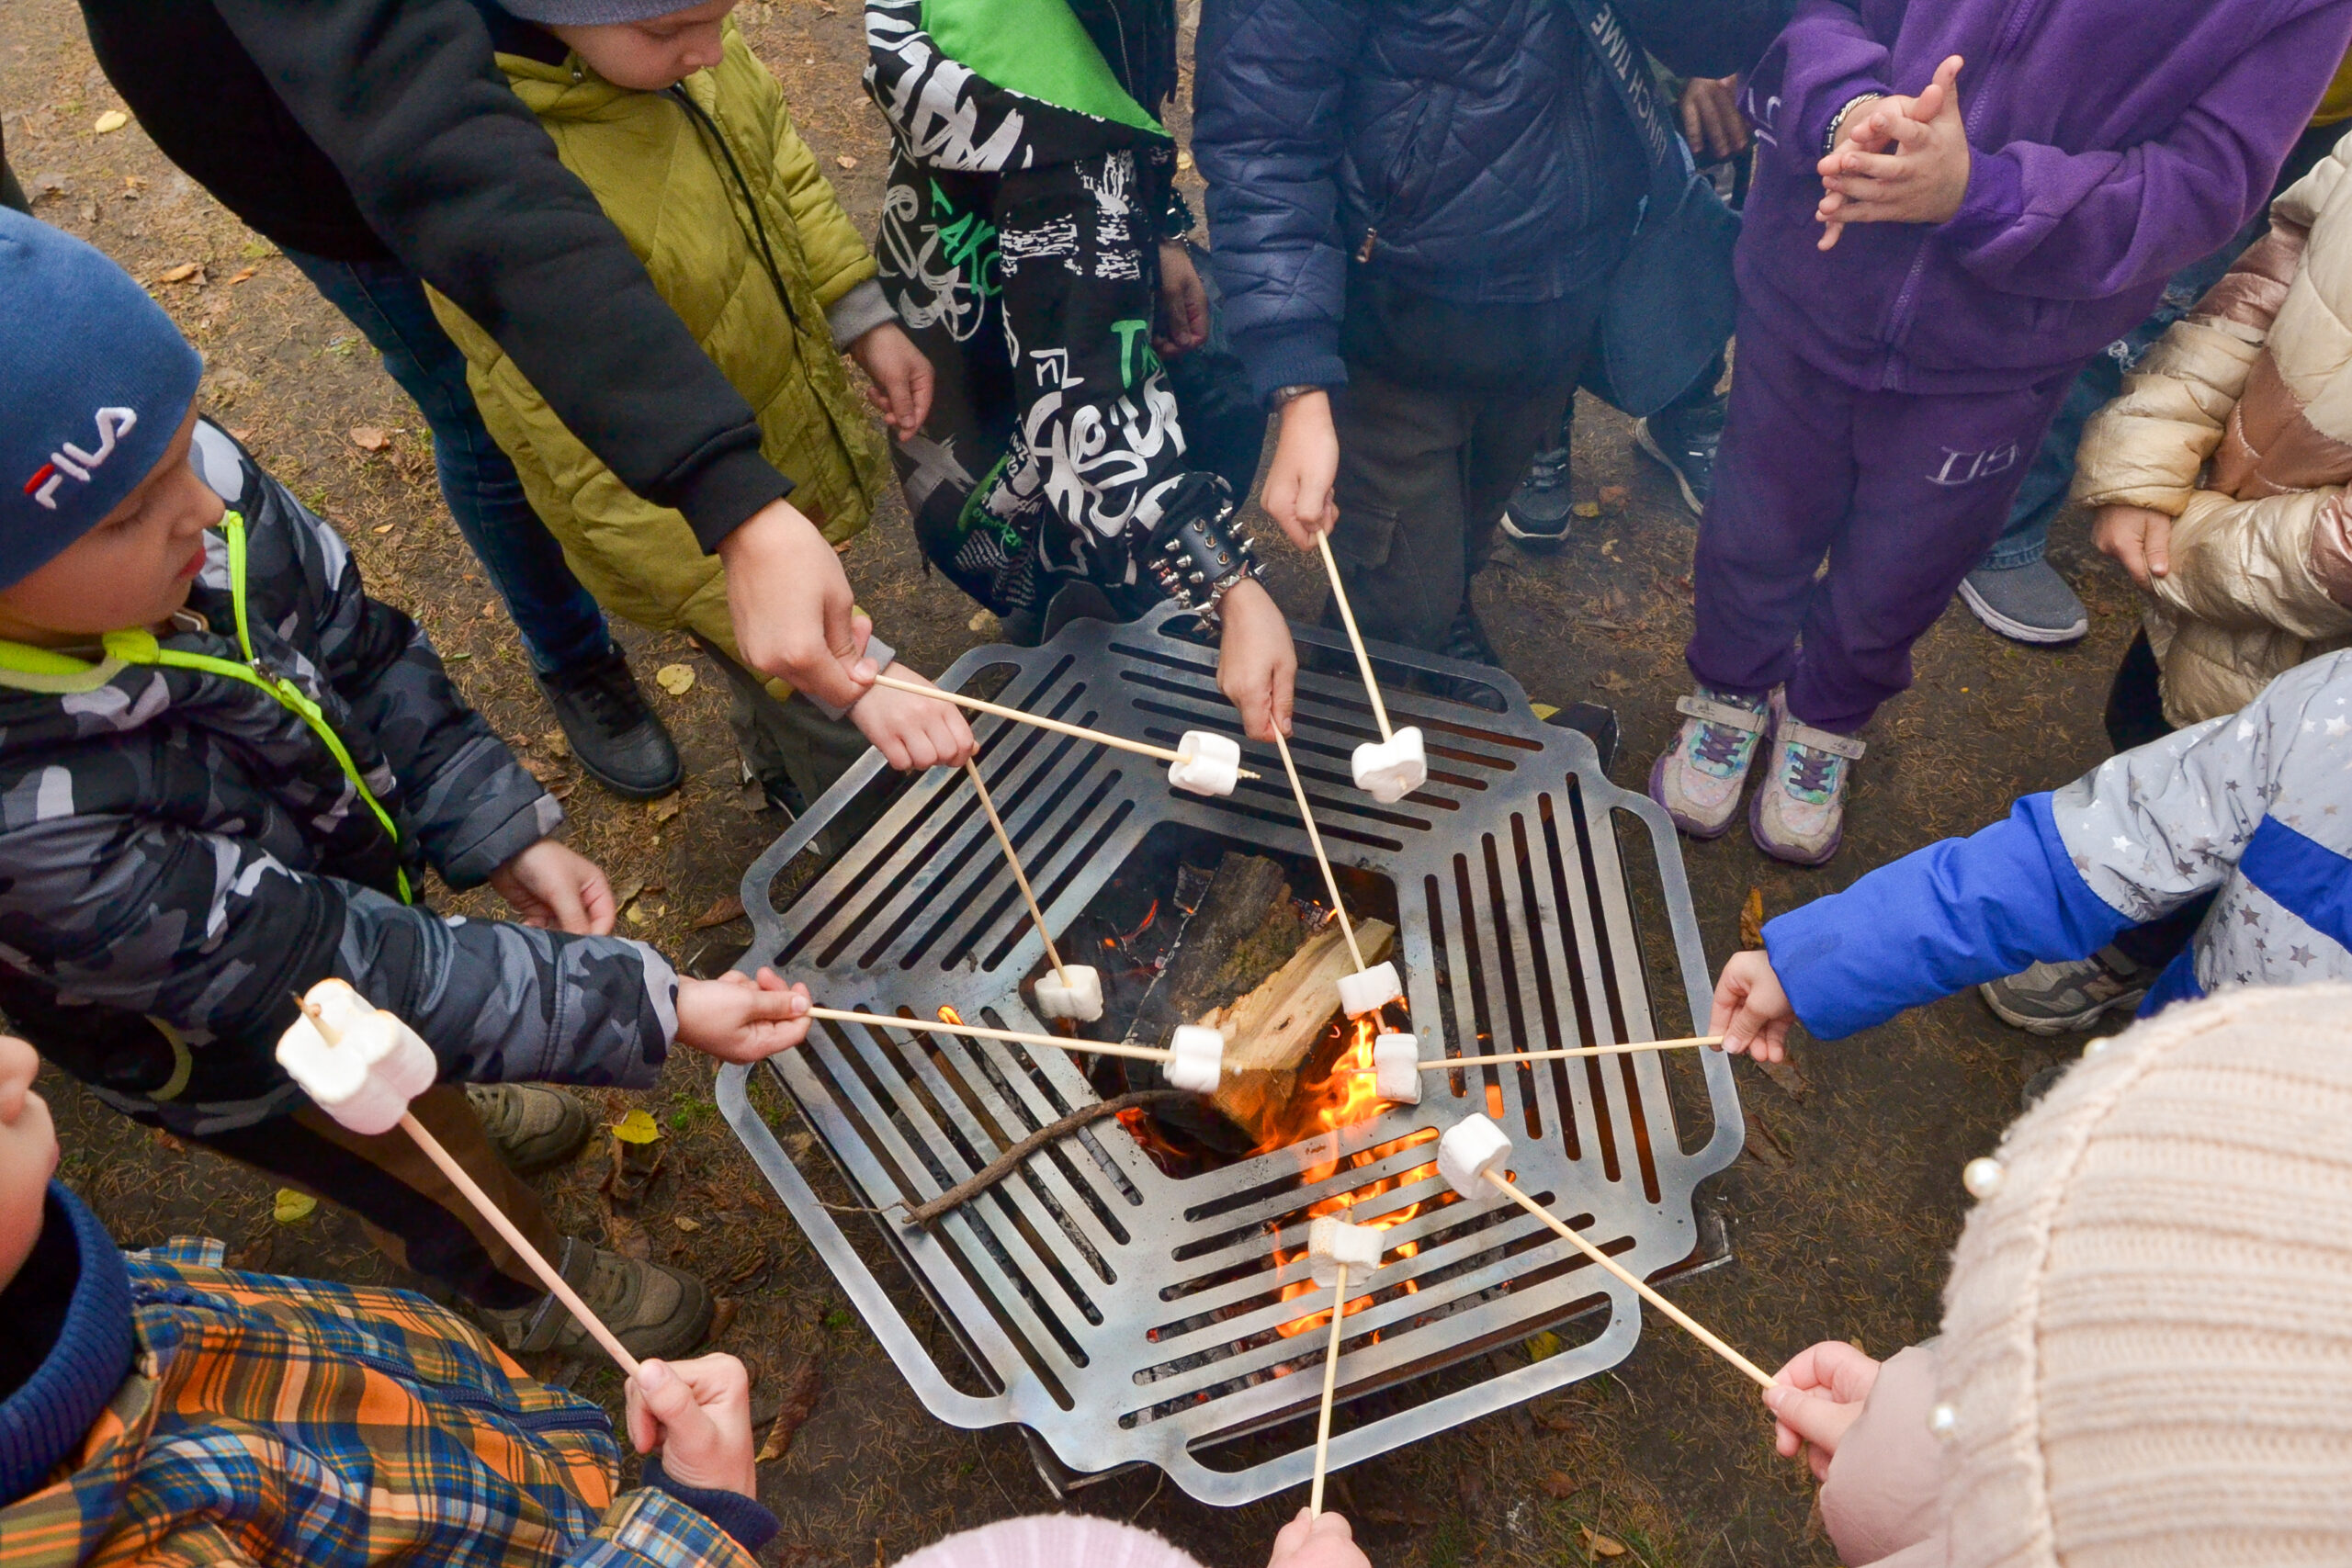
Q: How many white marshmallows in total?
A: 9